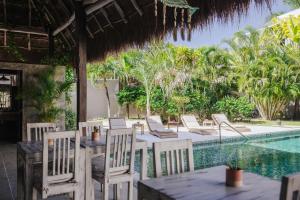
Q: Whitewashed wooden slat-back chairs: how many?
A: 6